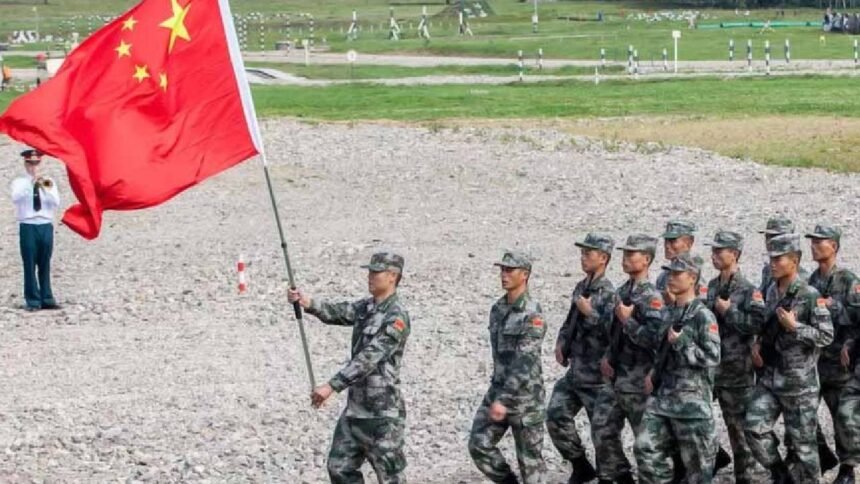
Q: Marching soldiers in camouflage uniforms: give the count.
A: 10